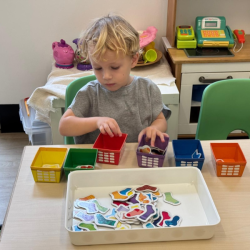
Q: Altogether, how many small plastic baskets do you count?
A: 6